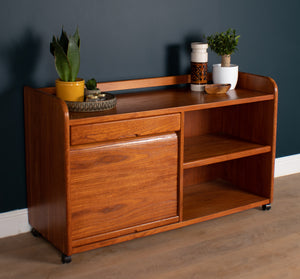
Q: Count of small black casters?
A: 3